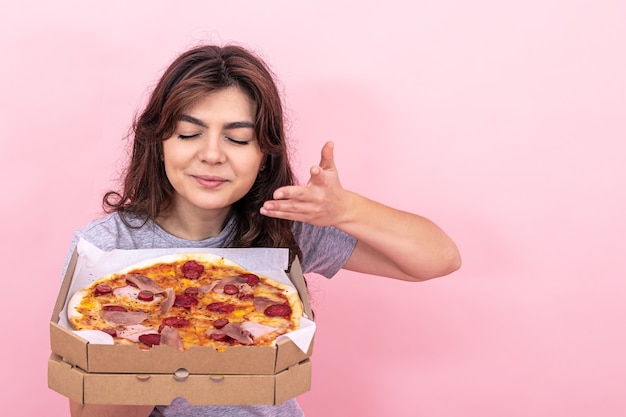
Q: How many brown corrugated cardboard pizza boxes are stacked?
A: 2